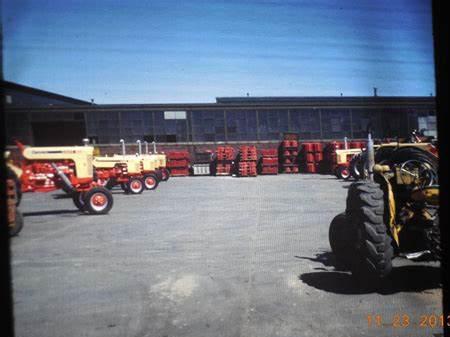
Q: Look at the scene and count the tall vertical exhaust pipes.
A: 6